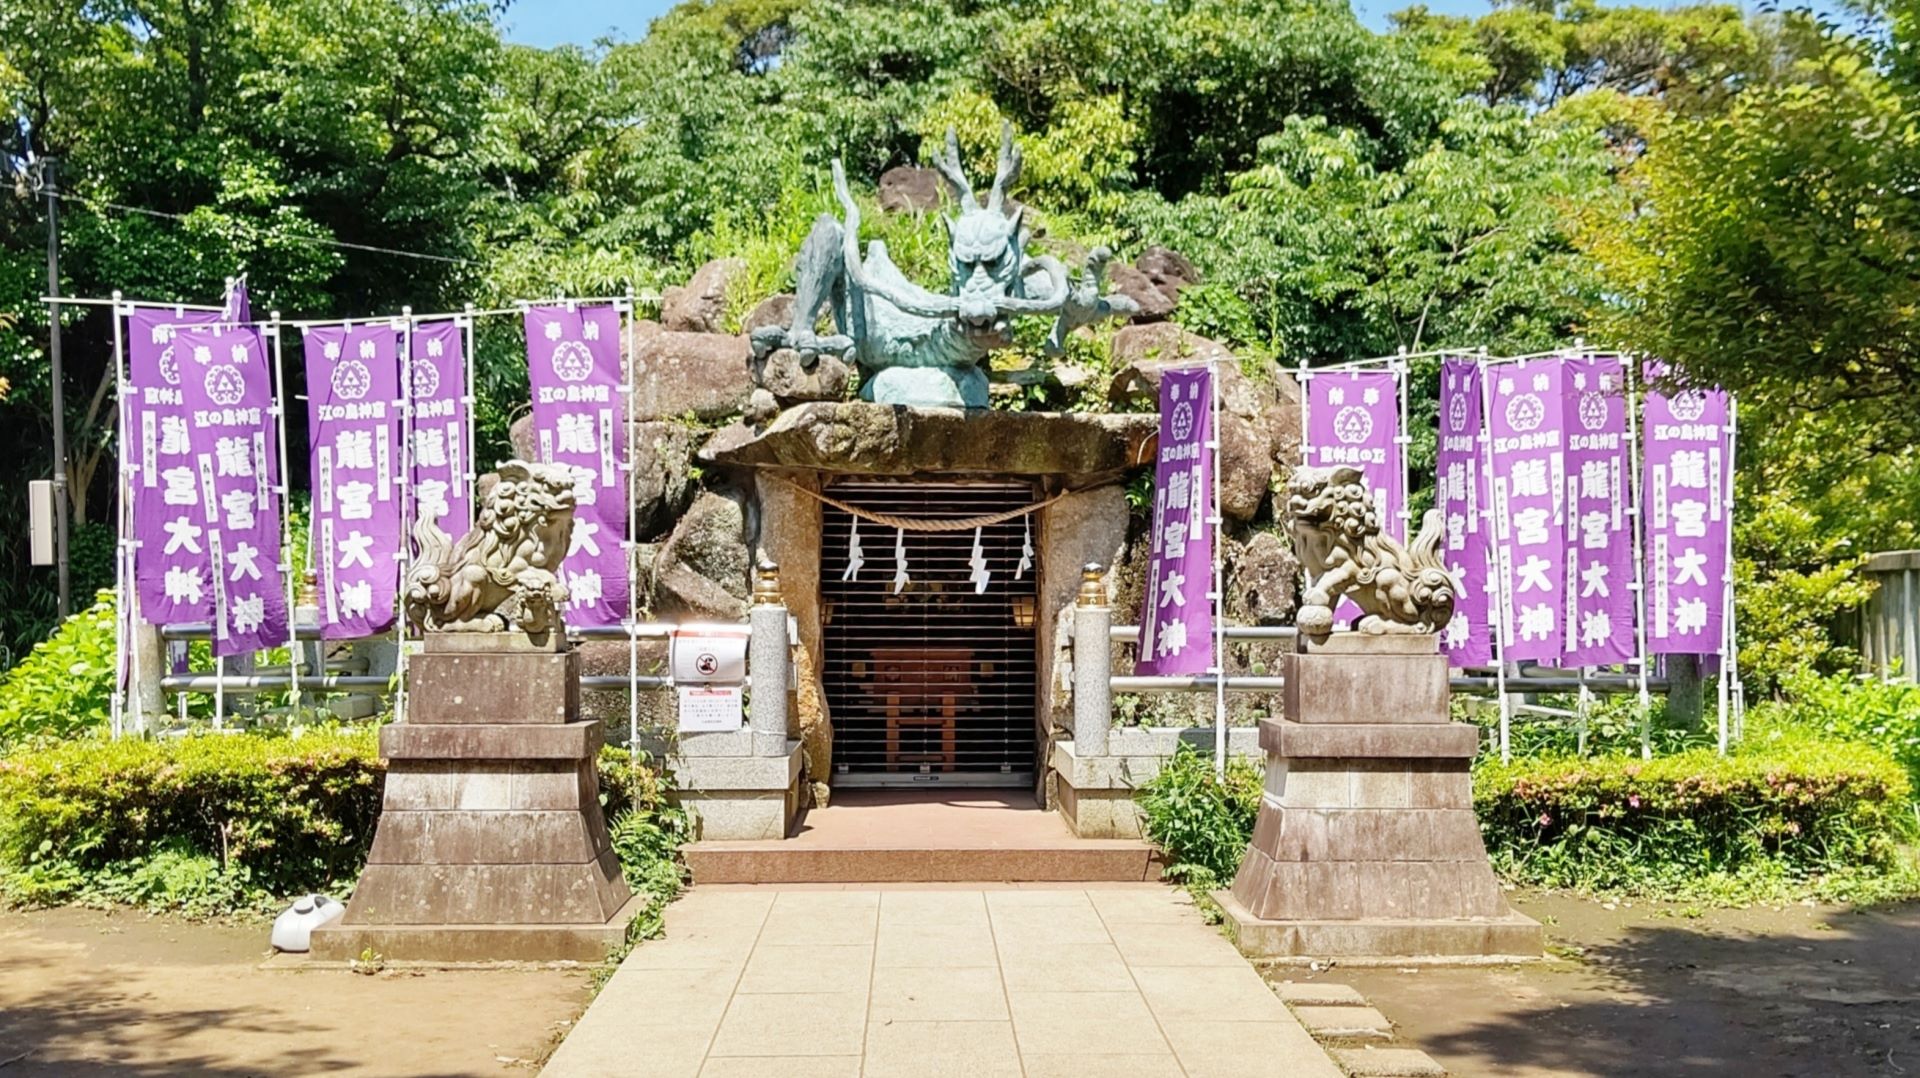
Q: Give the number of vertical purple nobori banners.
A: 11